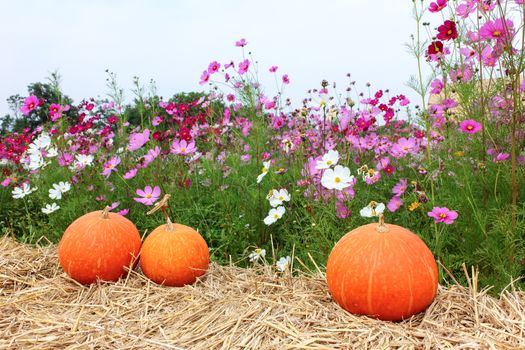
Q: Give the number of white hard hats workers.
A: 0